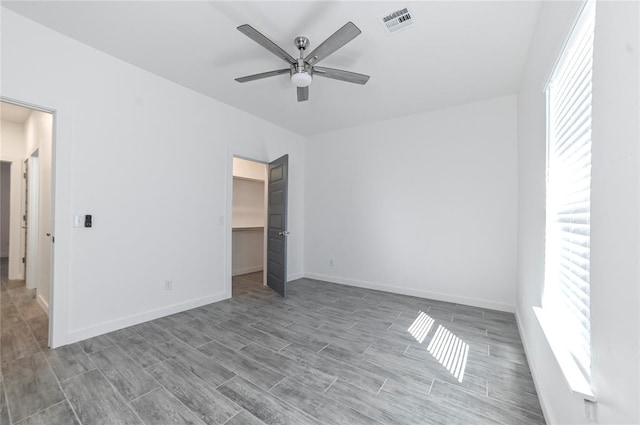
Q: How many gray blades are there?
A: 5